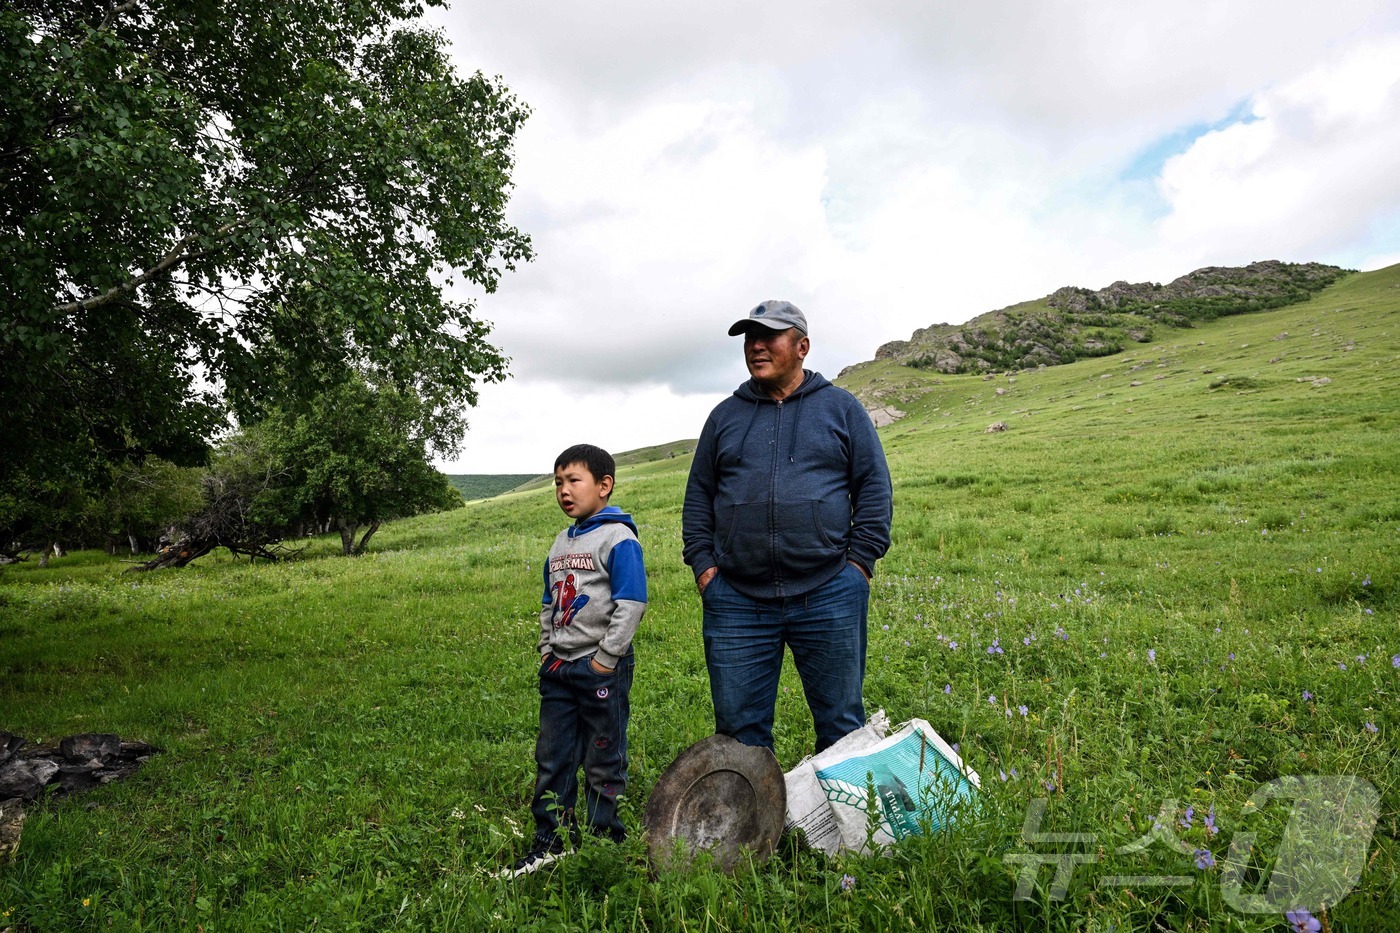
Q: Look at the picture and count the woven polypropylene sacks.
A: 2